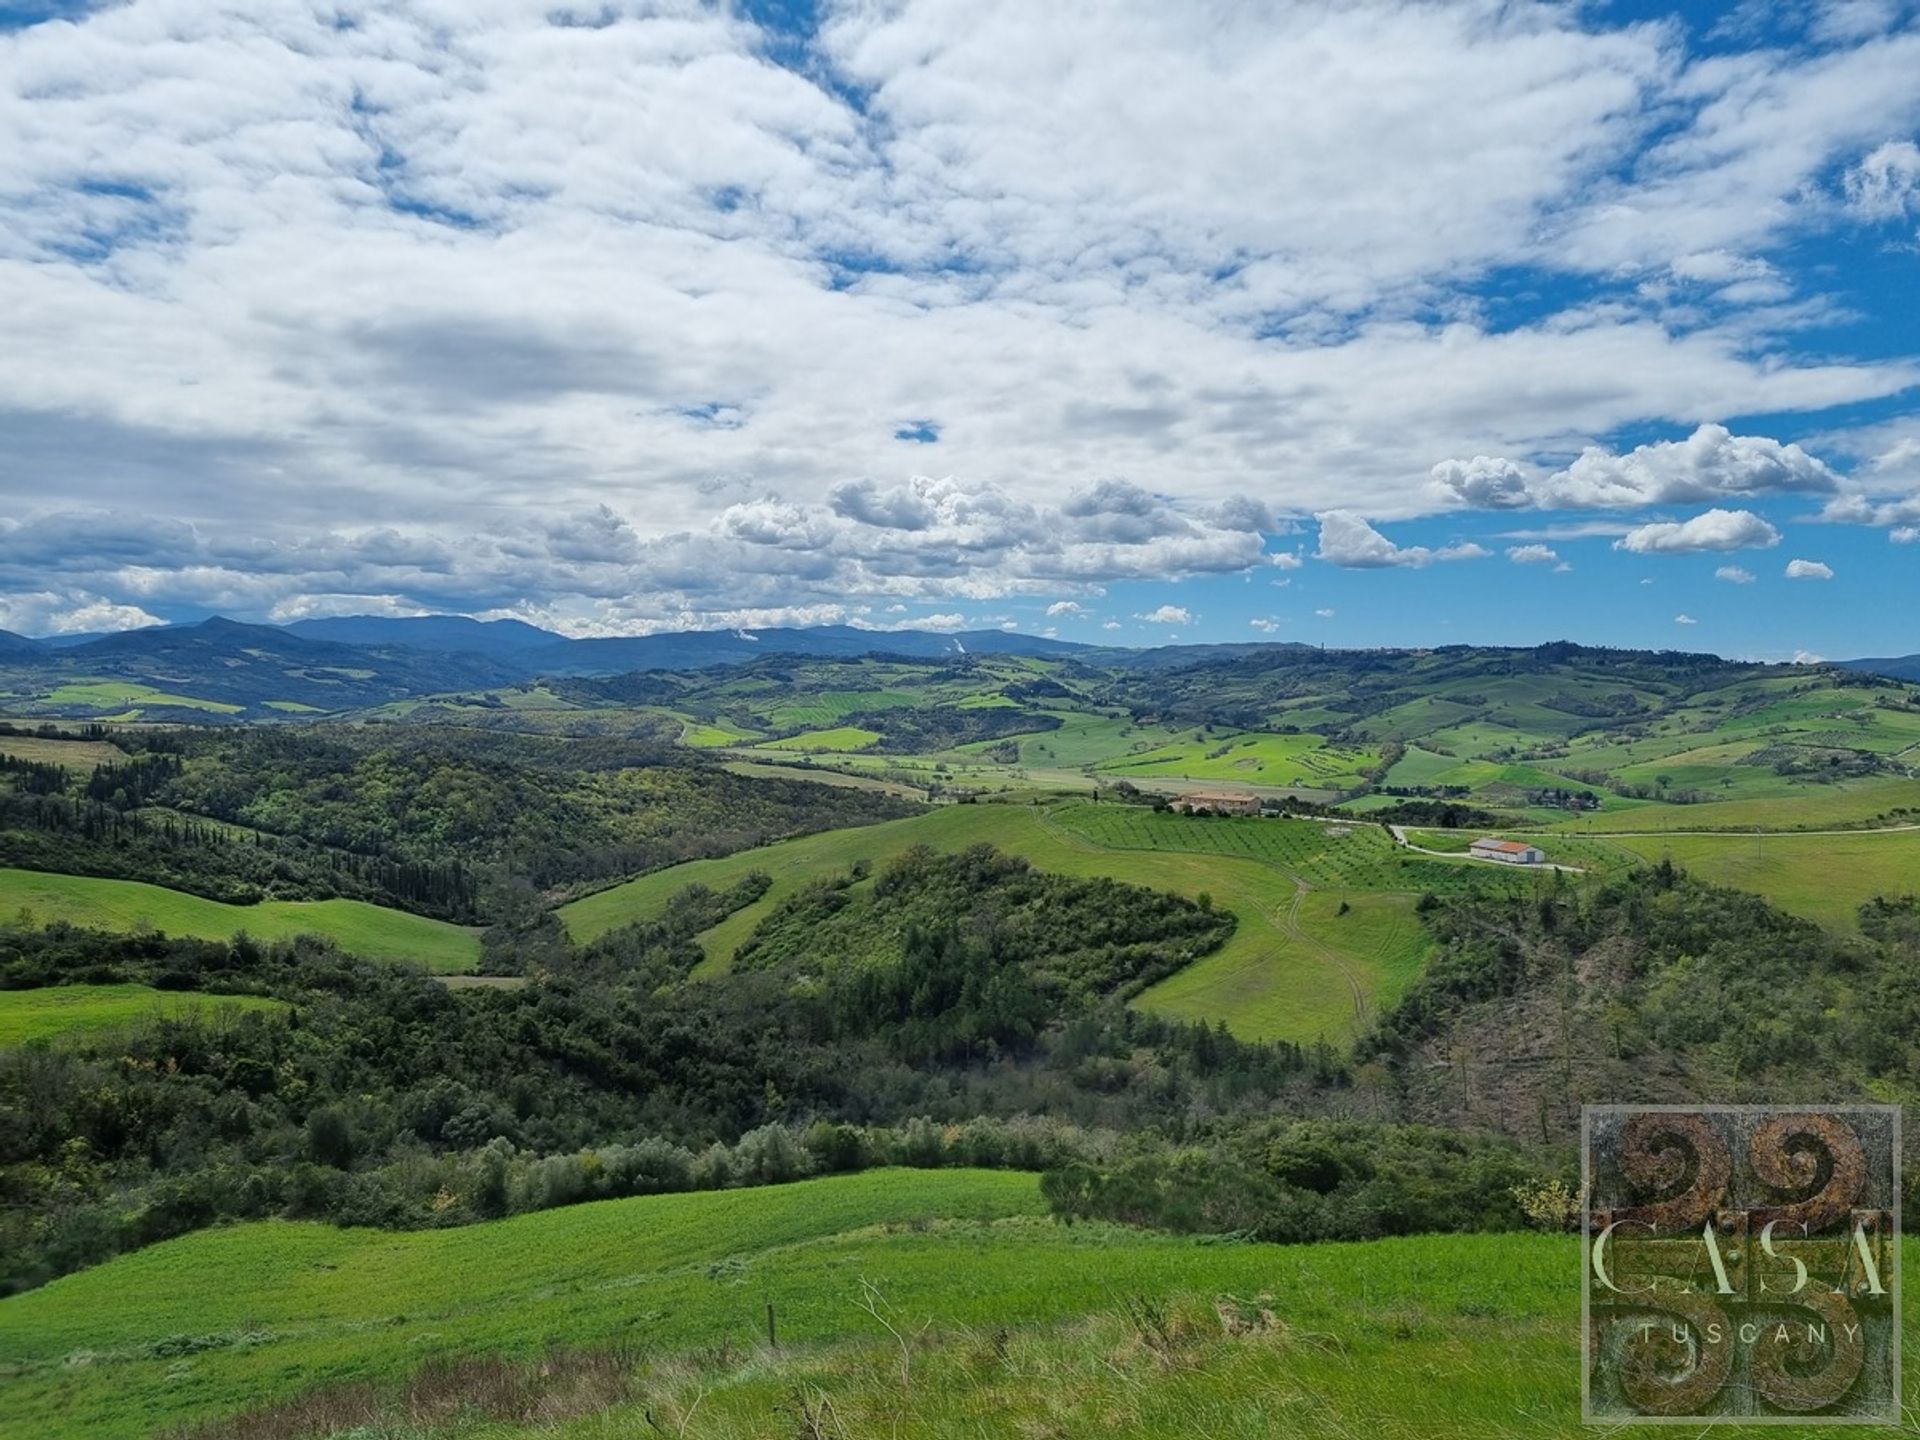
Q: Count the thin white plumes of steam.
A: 2